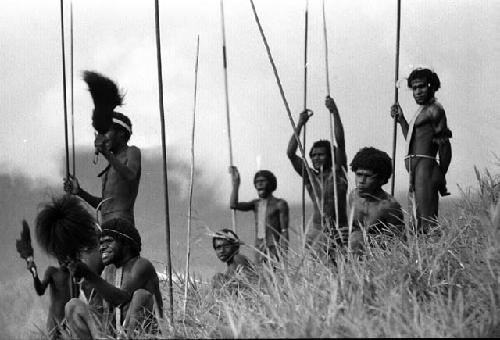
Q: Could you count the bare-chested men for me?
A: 8